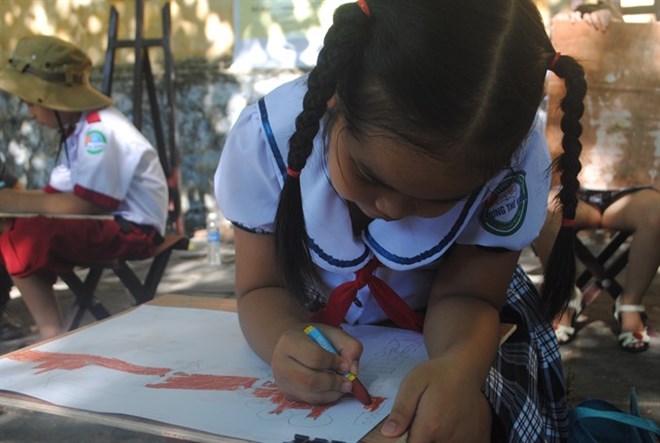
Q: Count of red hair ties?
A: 4